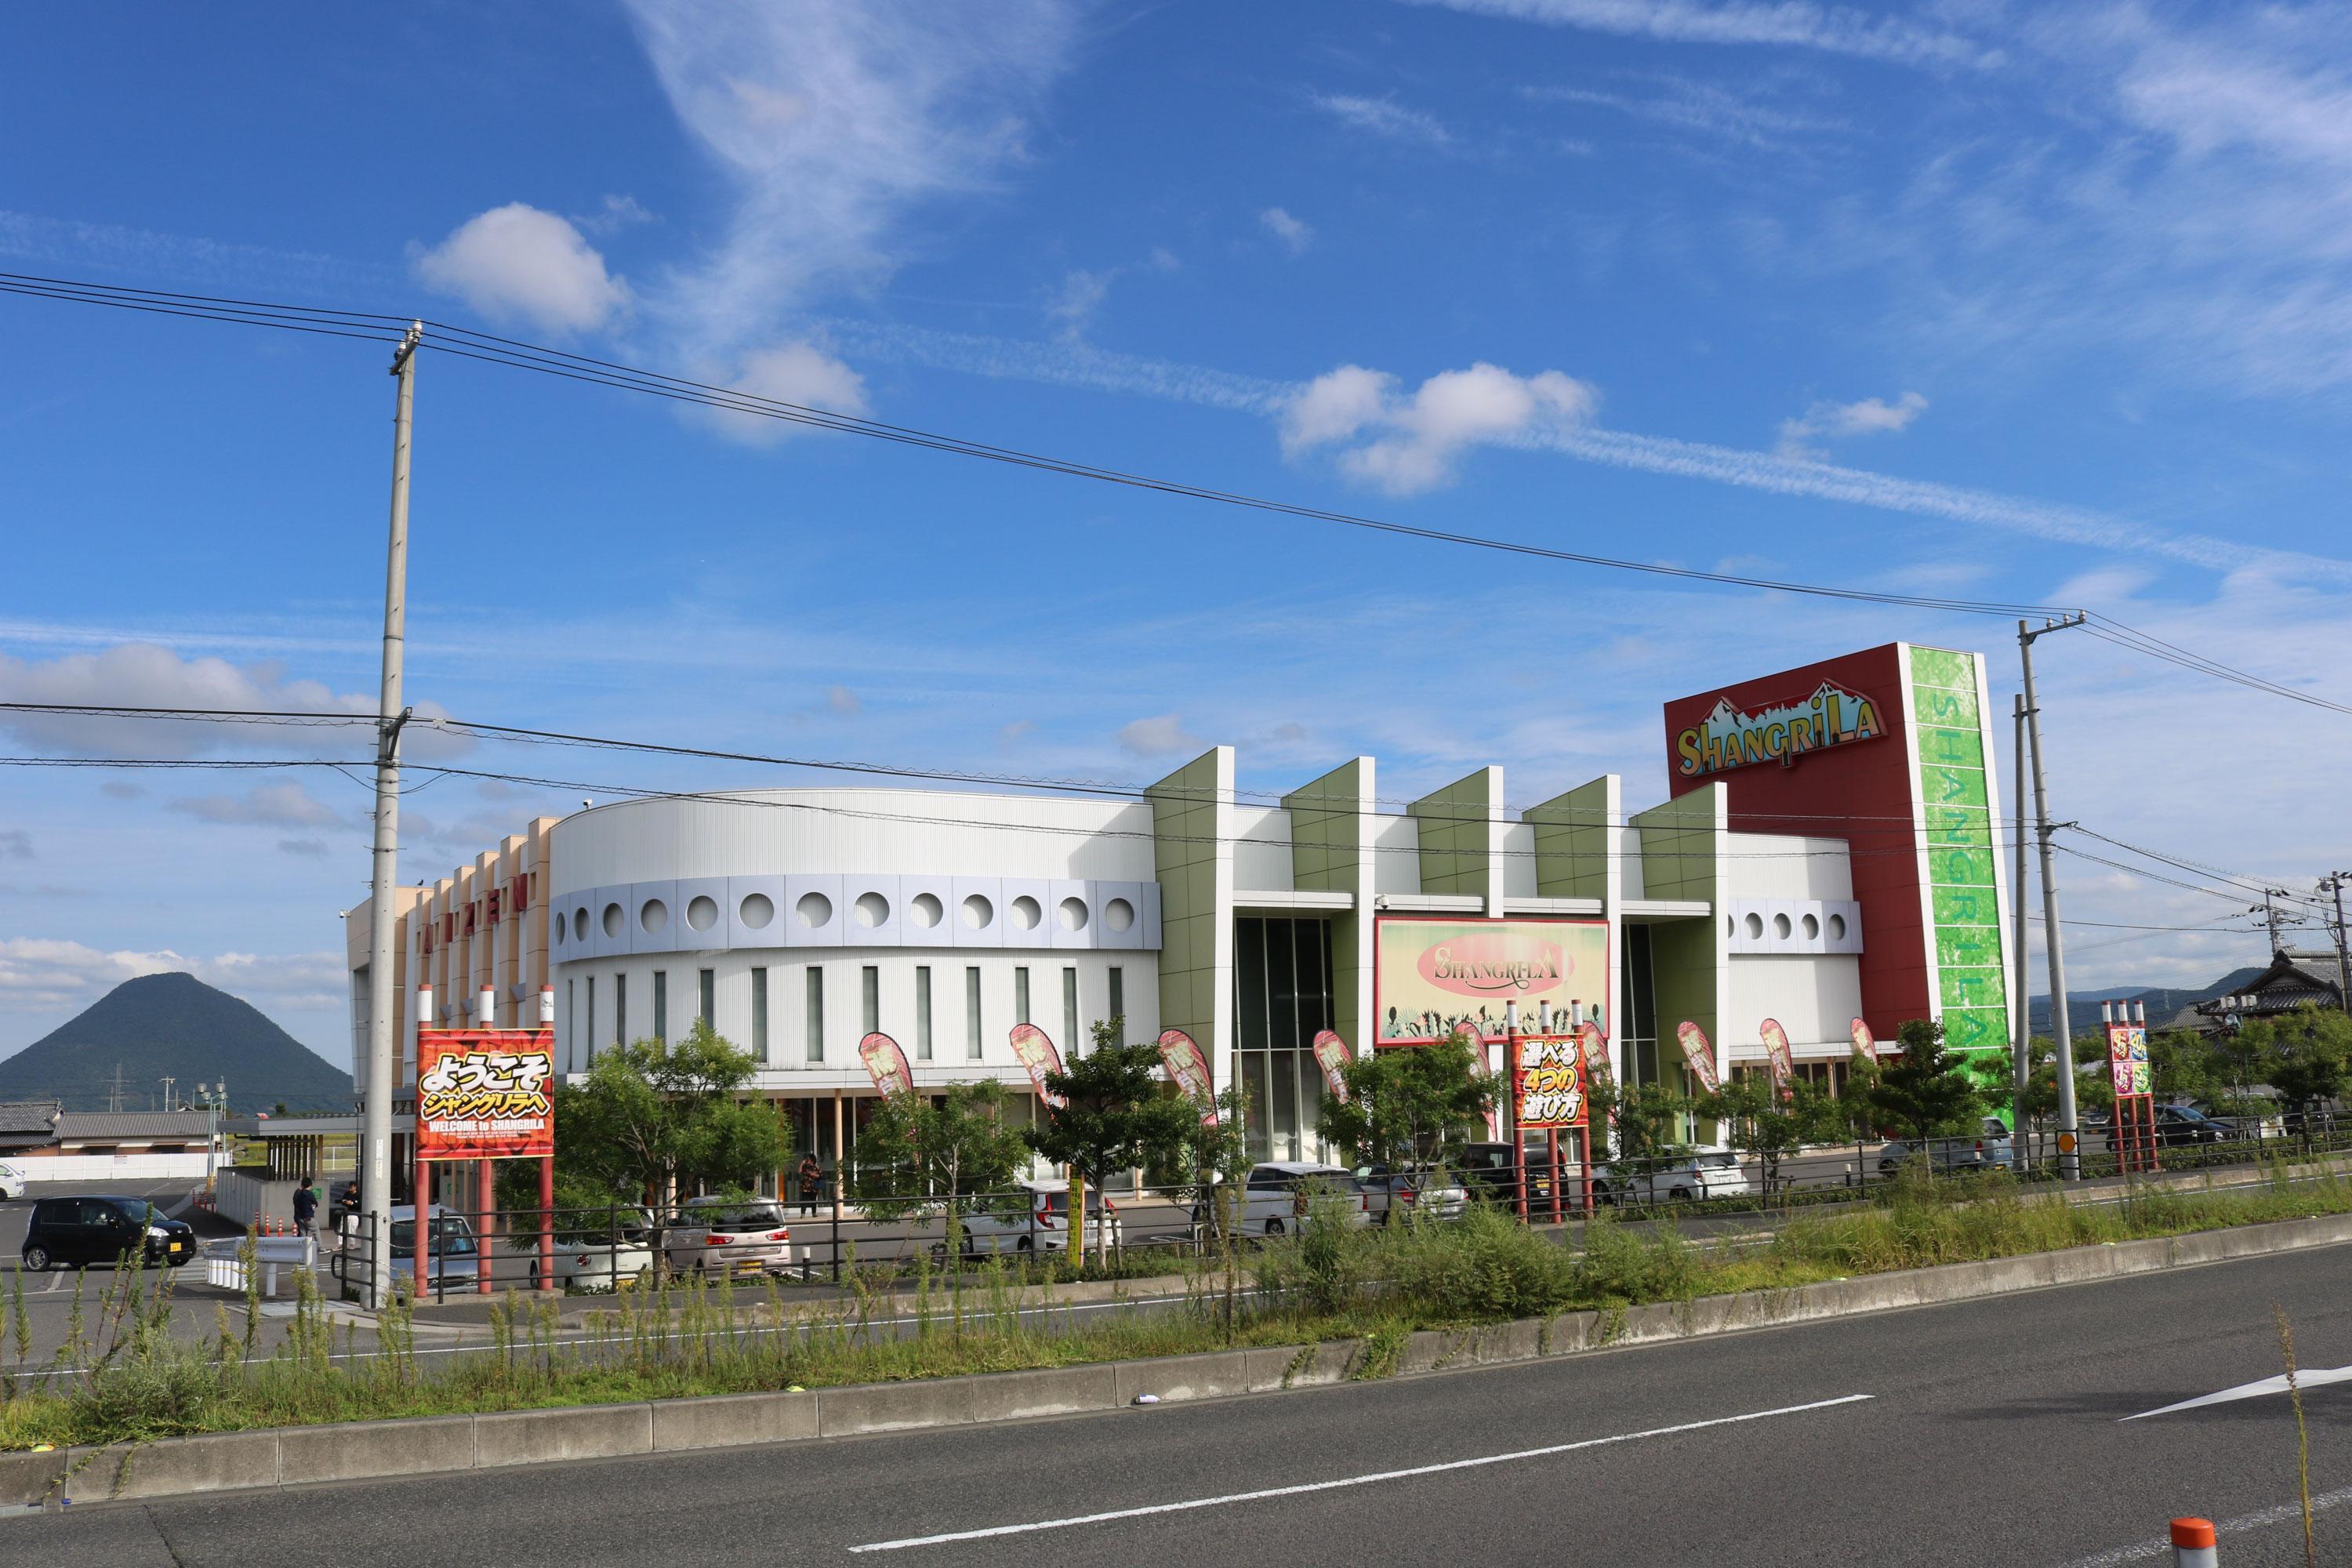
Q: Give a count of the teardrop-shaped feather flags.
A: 9